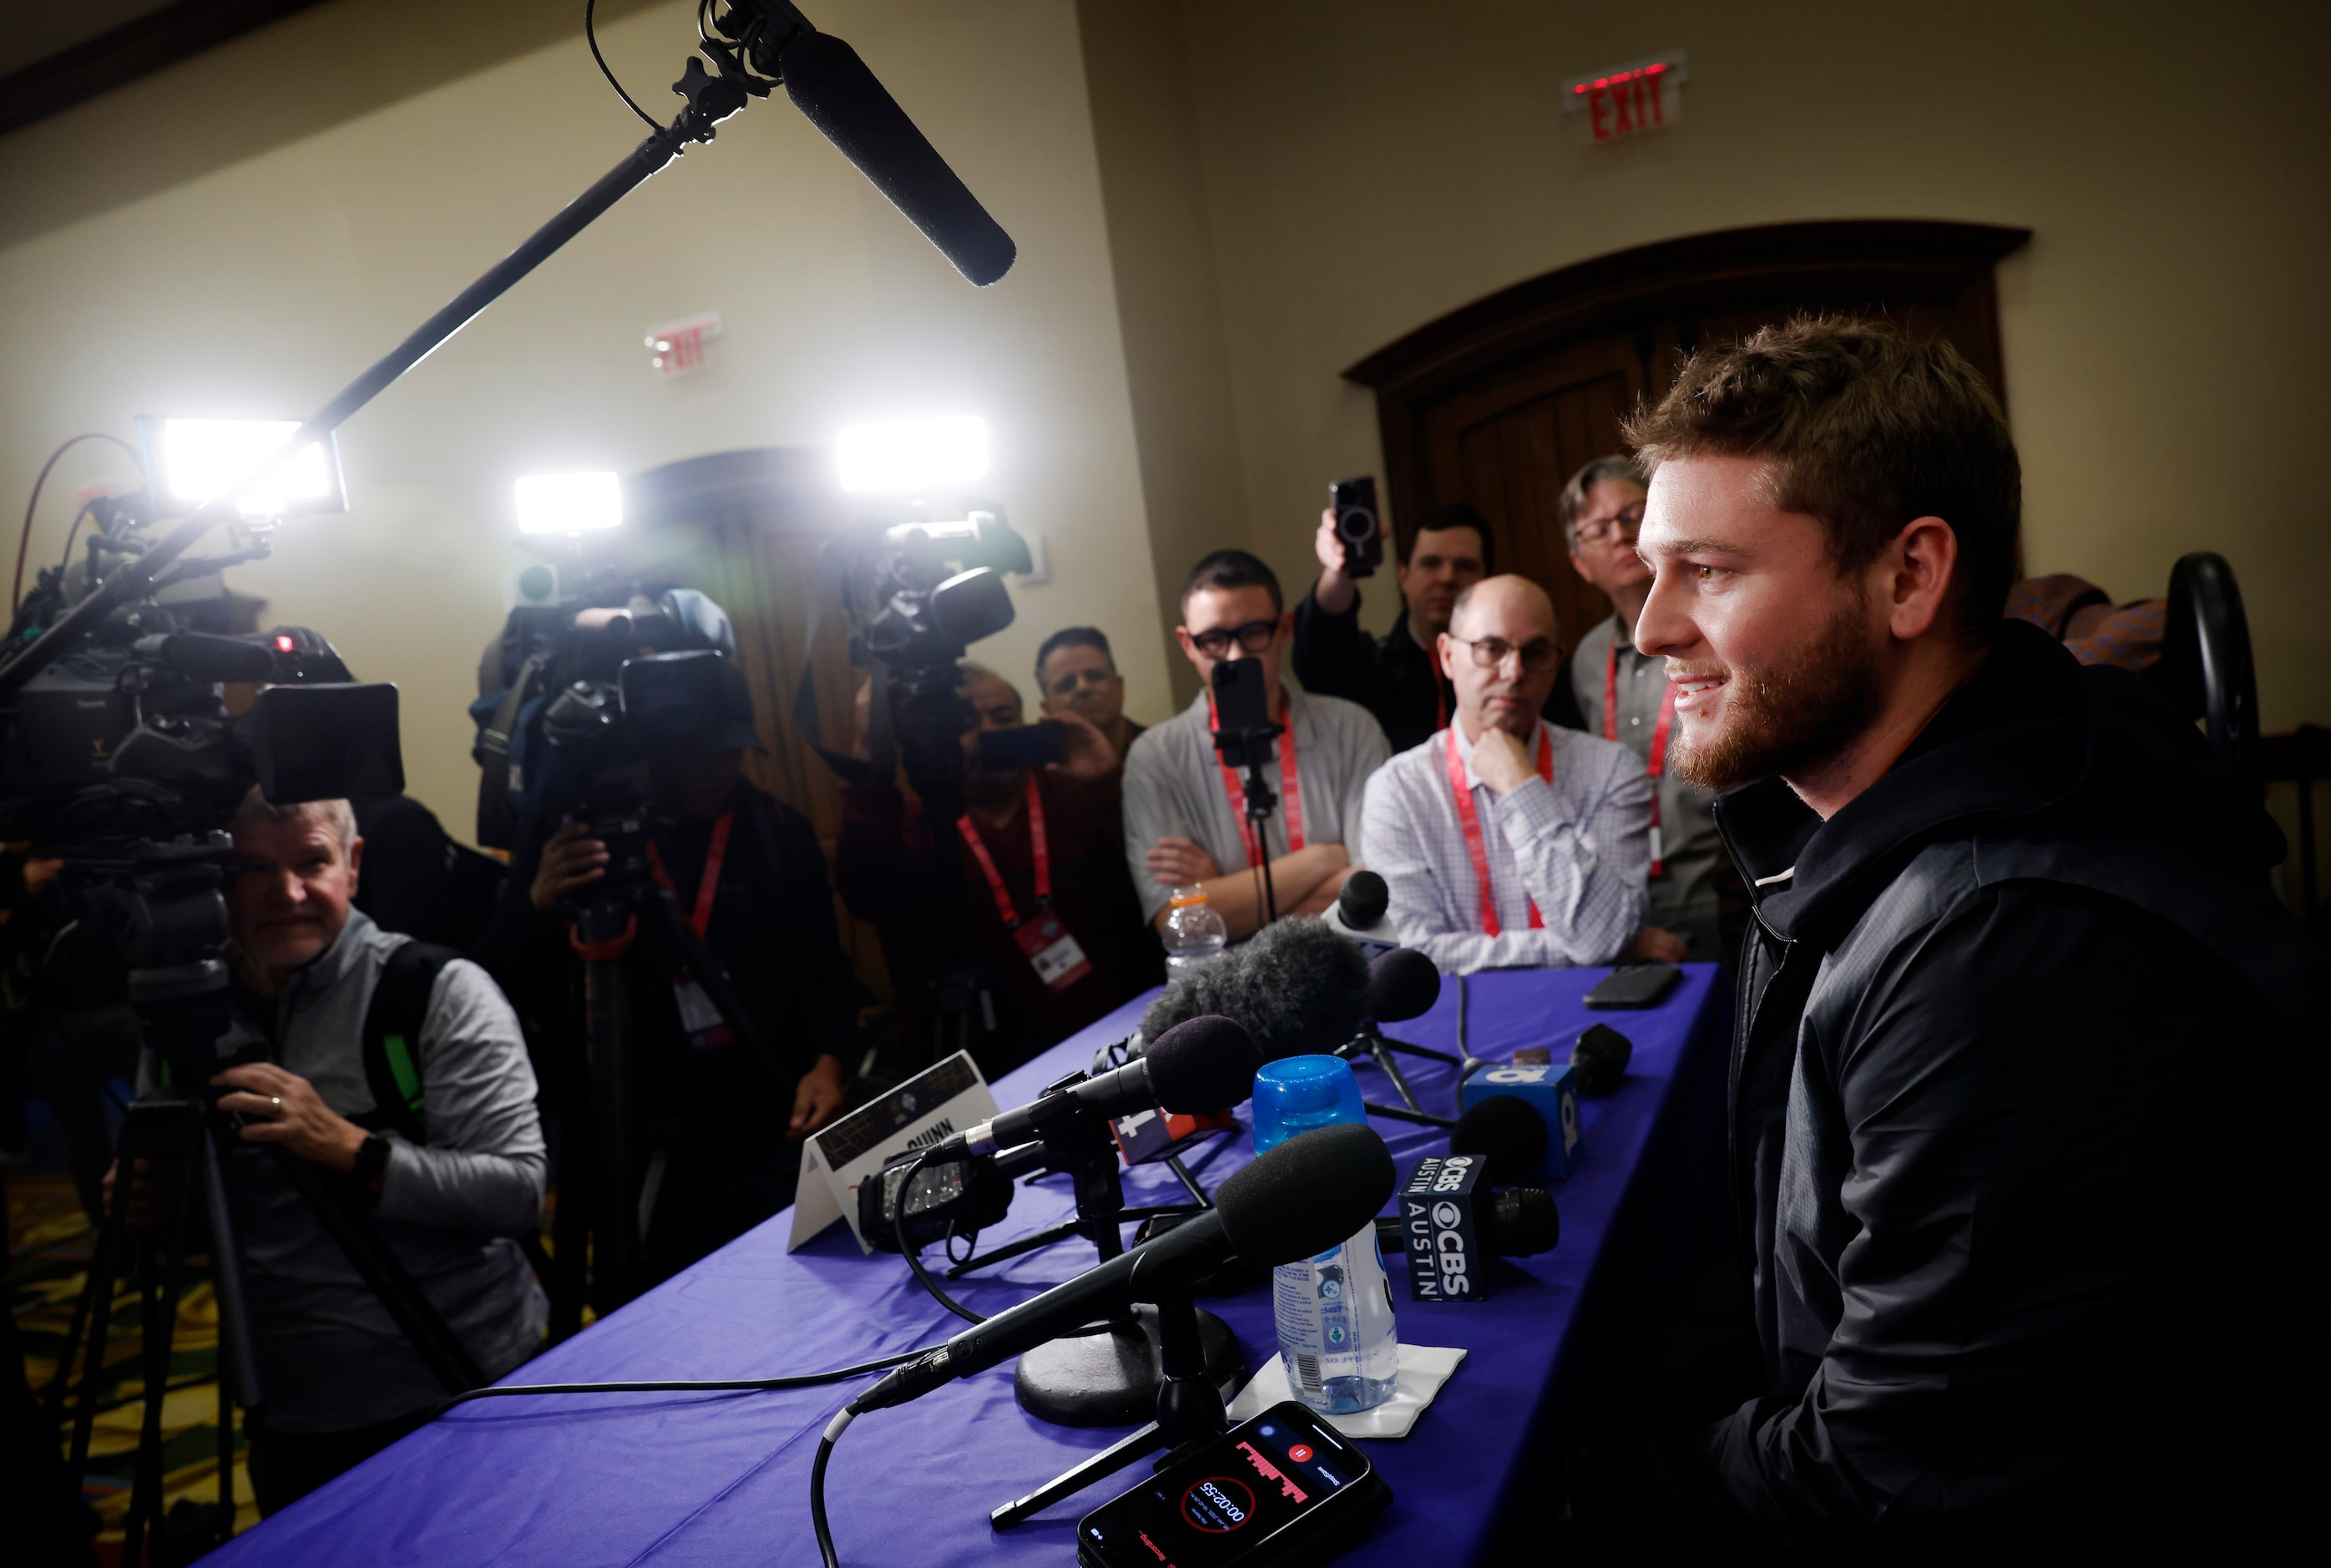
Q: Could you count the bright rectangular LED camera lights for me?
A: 3